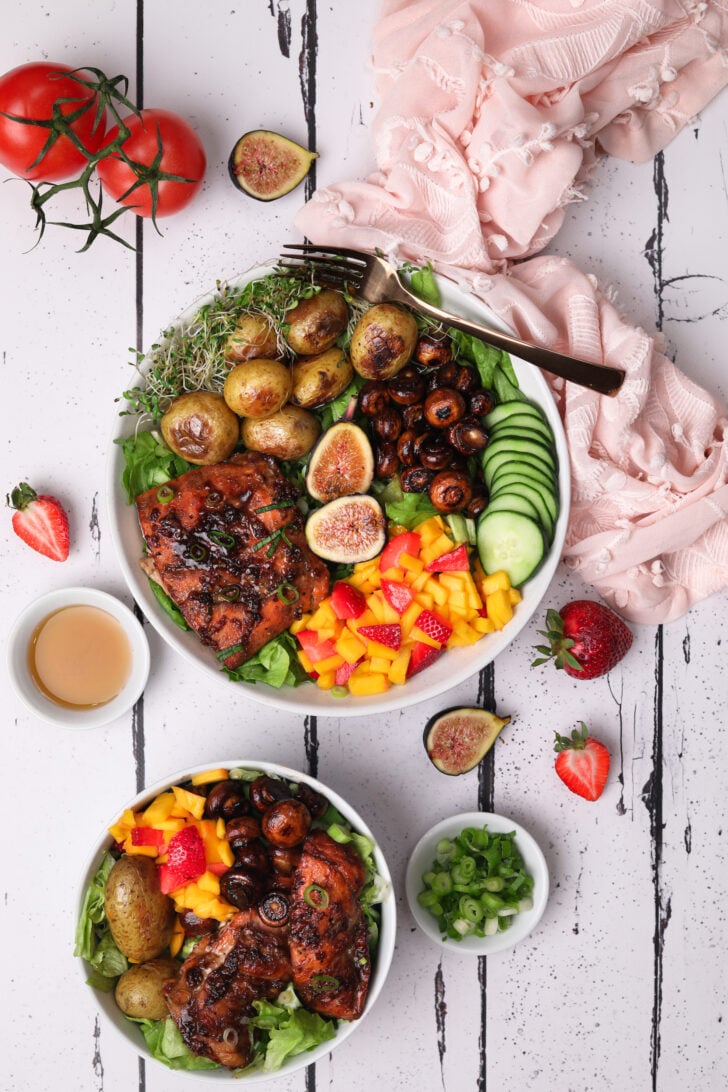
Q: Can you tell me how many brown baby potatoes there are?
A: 9